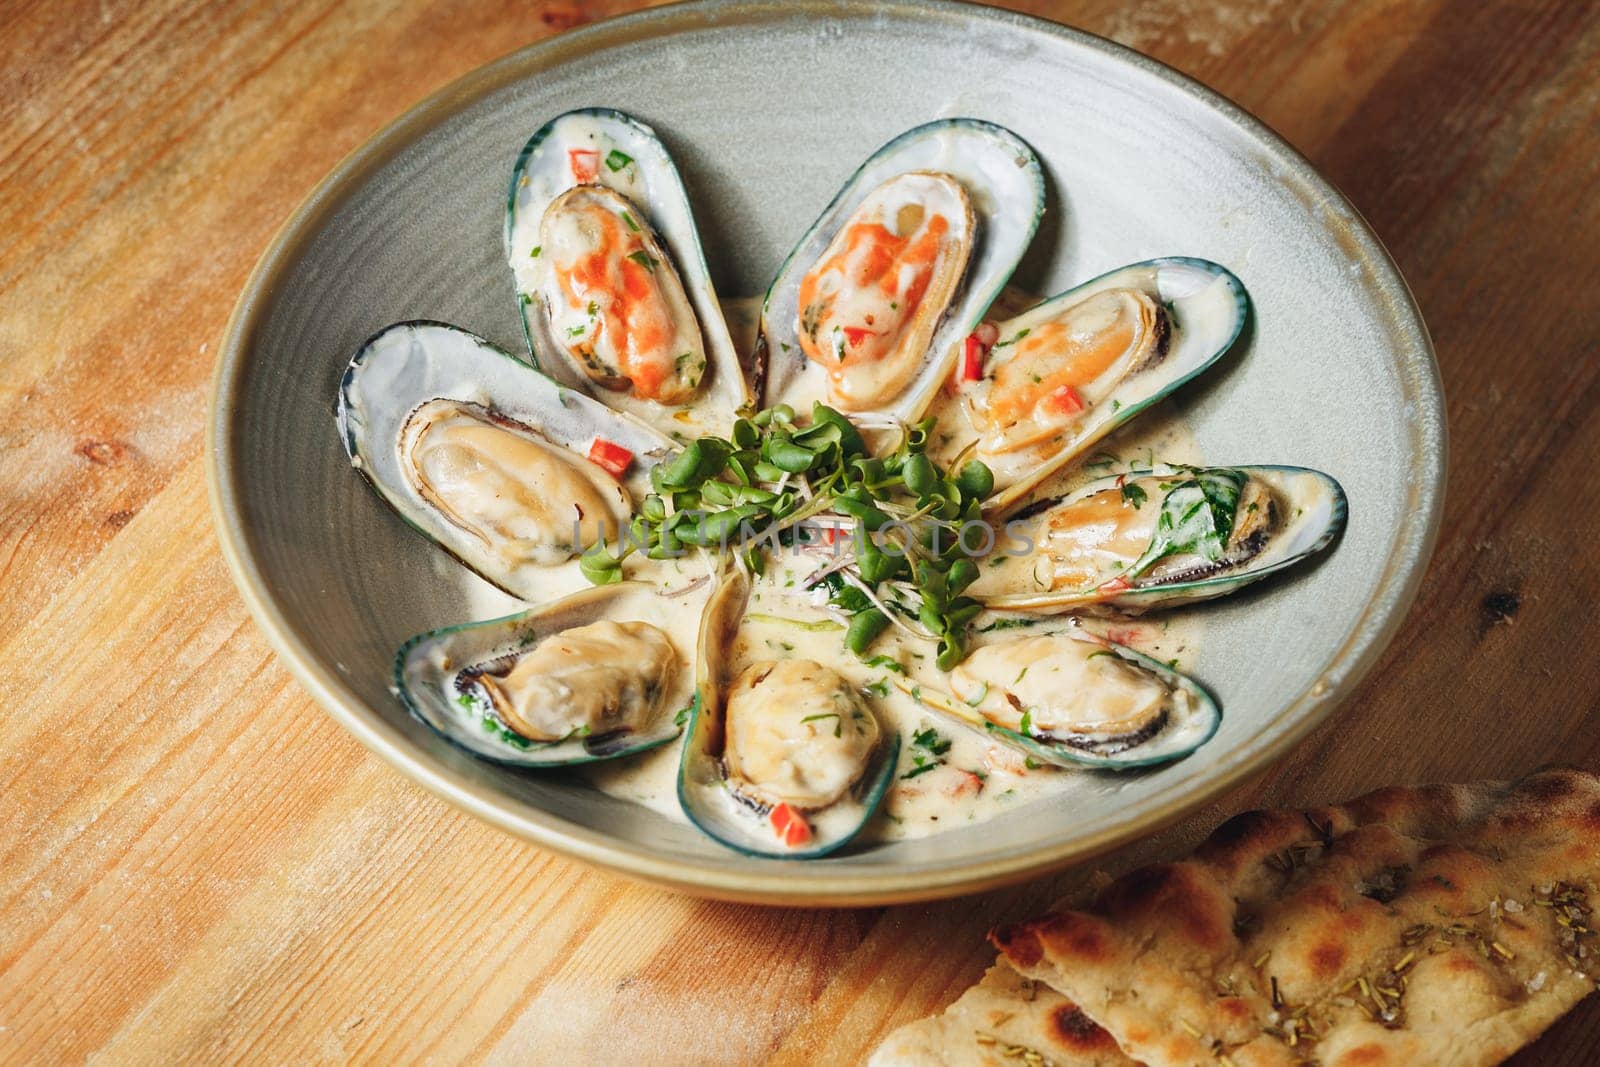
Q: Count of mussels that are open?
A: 8